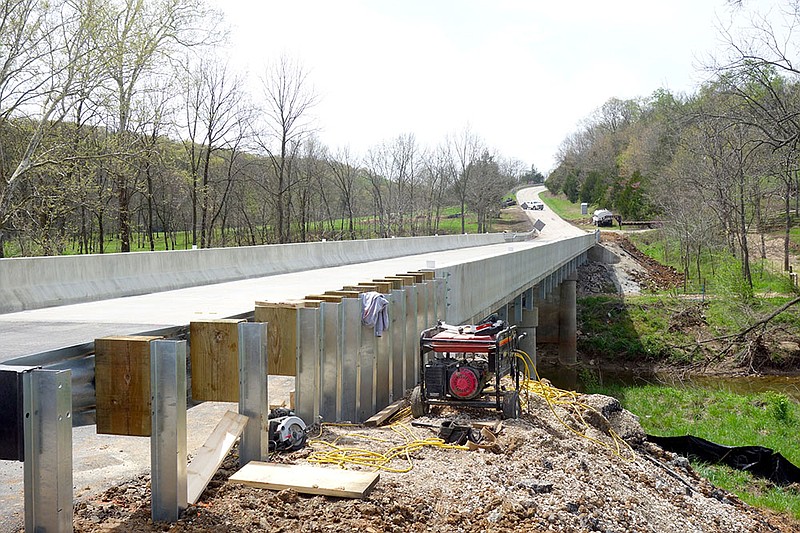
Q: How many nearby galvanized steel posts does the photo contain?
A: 13